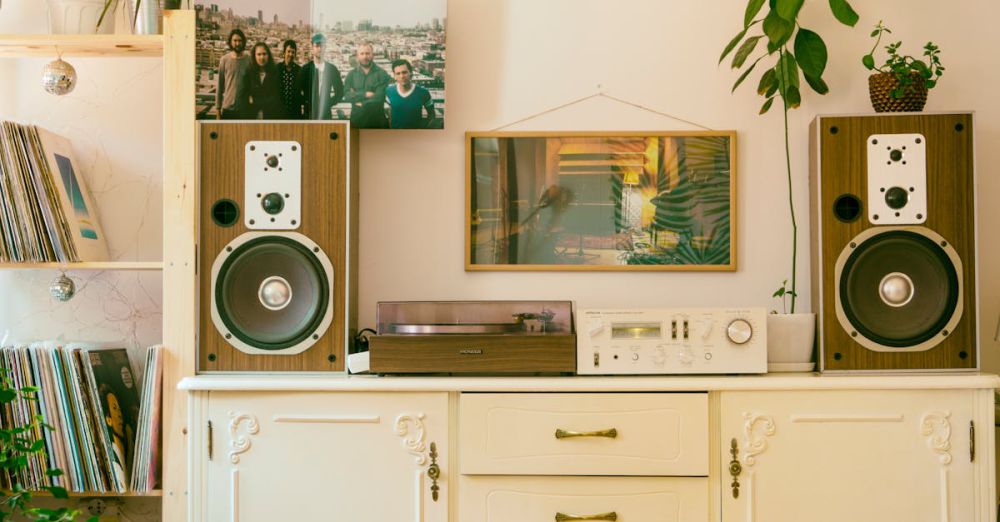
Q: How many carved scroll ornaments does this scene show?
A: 4